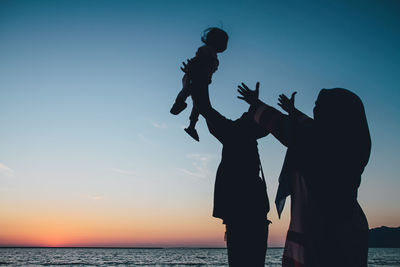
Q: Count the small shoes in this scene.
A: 2